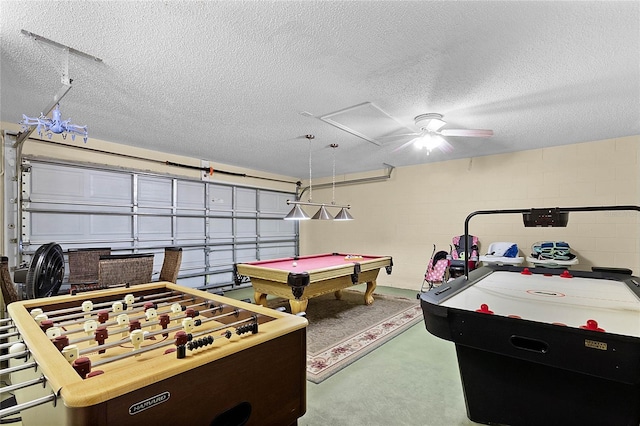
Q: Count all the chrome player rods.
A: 8